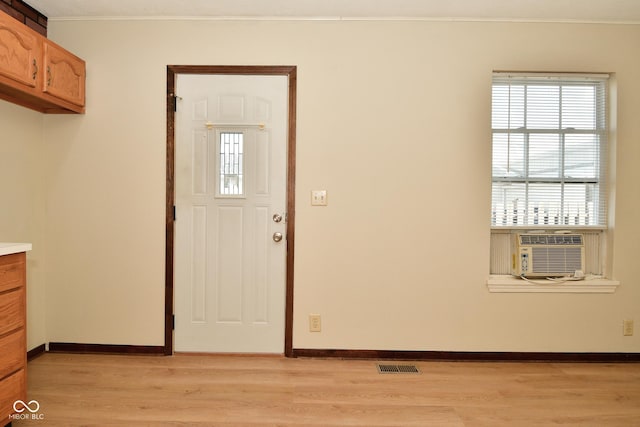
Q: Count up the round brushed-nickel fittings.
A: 2